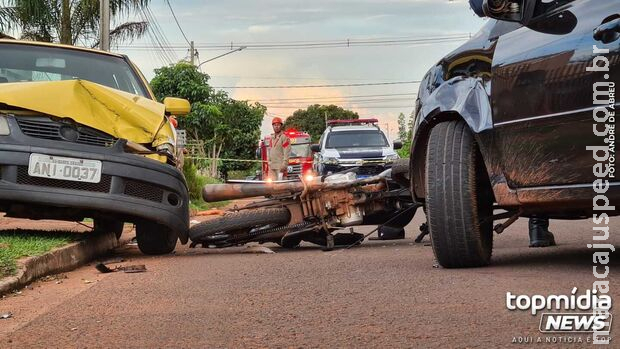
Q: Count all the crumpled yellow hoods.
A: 1